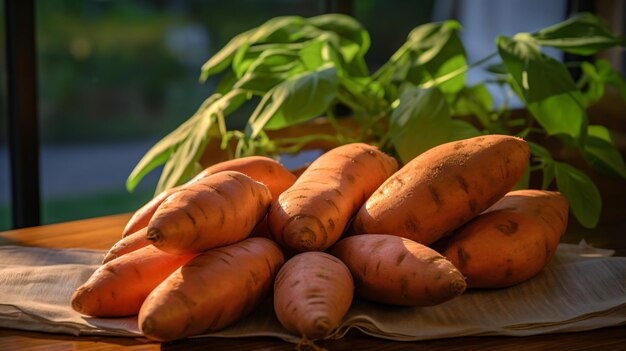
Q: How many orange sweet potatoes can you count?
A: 10